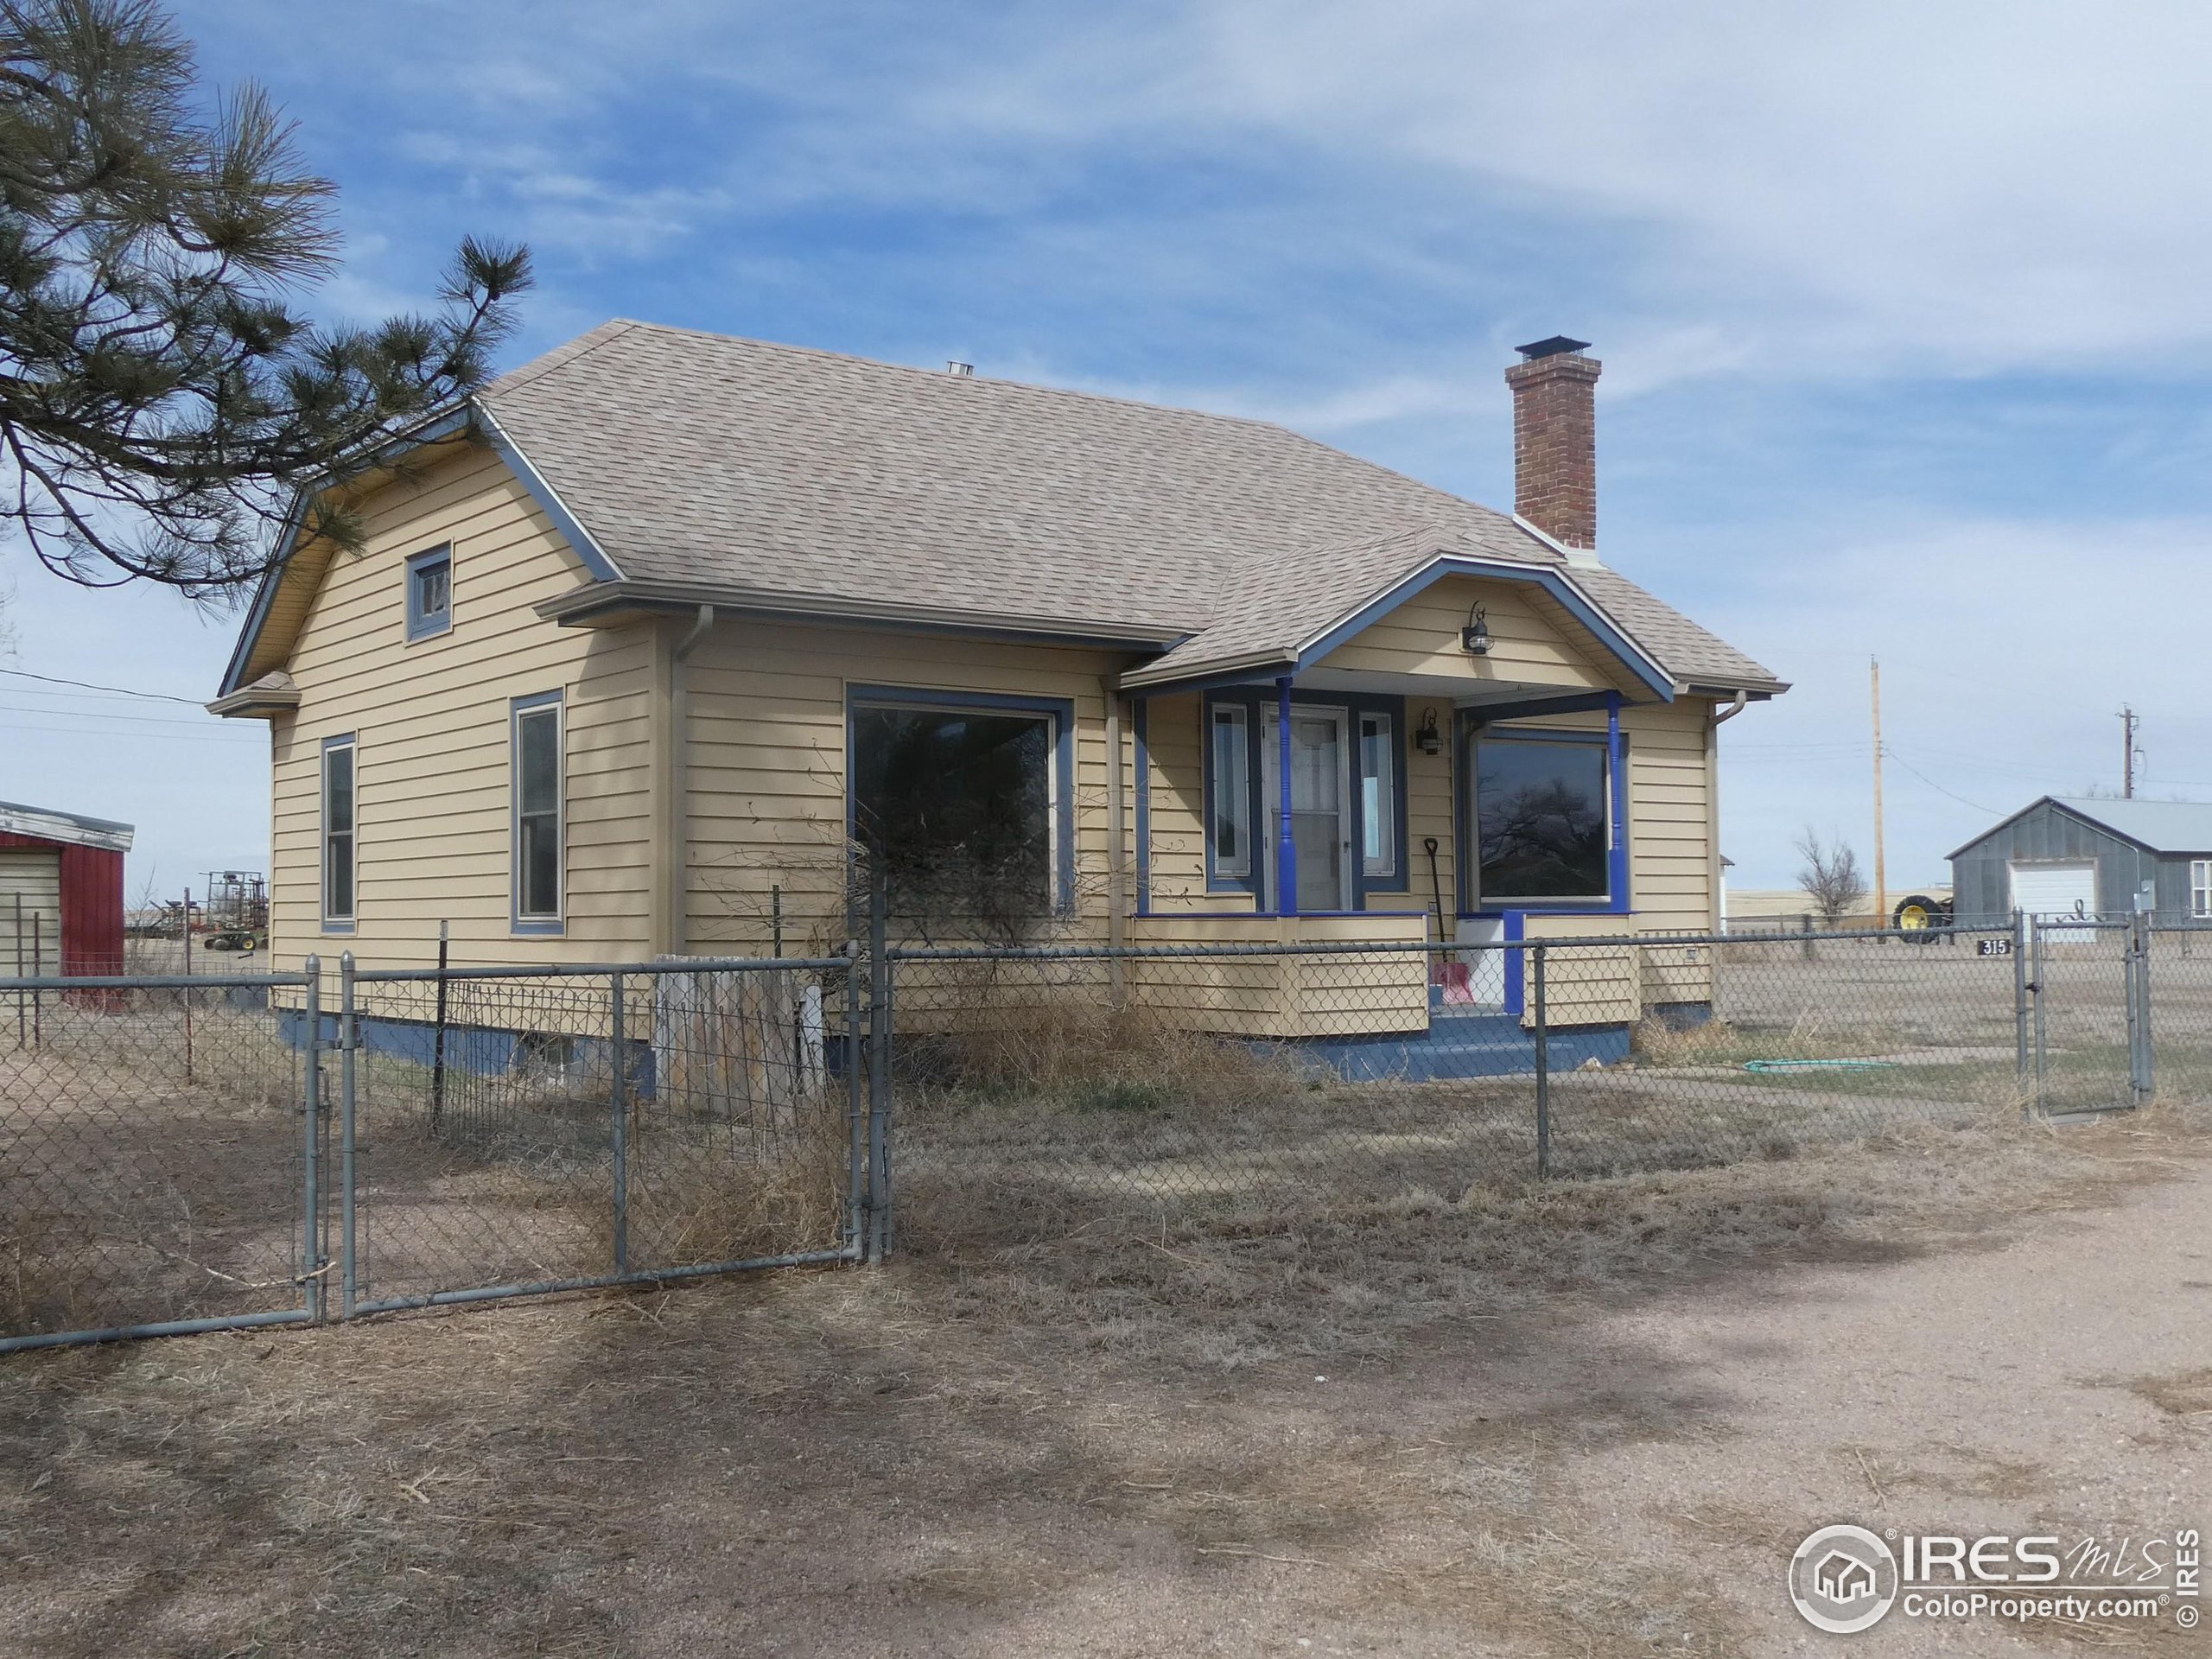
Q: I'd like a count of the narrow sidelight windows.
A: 2